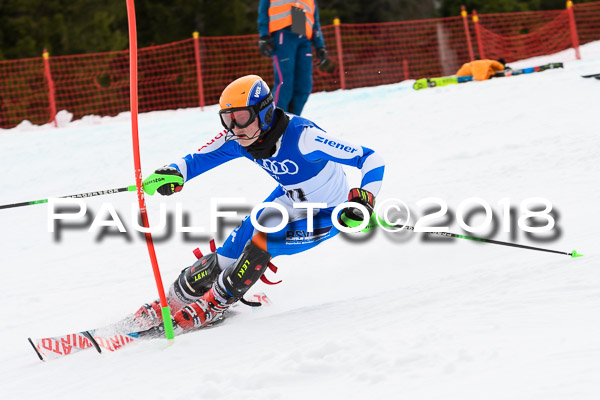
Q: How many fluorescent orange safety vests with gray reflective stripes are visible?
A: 1